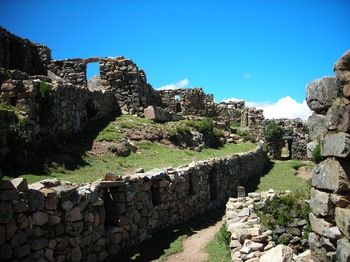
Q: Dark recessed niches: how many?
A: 4